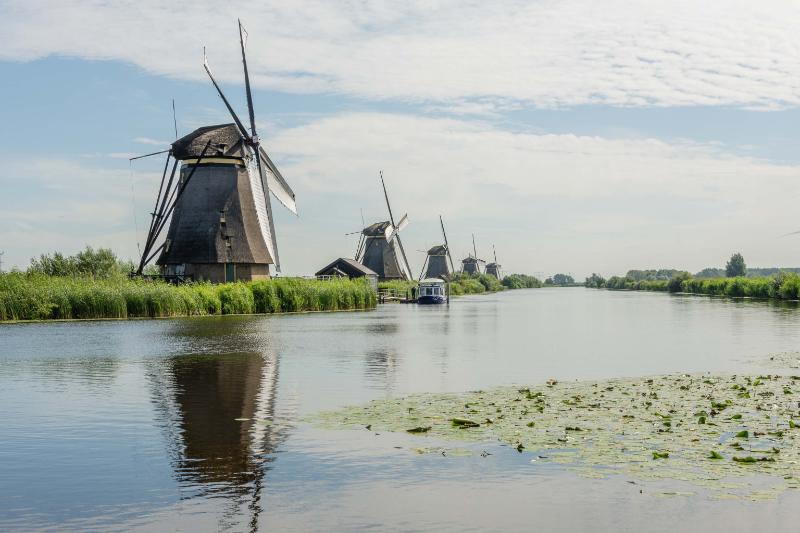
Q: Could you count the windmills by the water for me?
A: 5